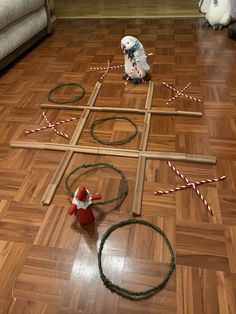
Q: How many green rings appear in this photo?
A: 4